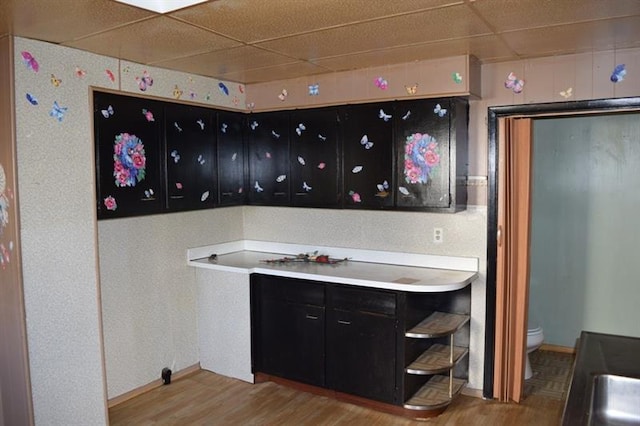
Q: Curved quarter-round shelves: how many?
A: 3